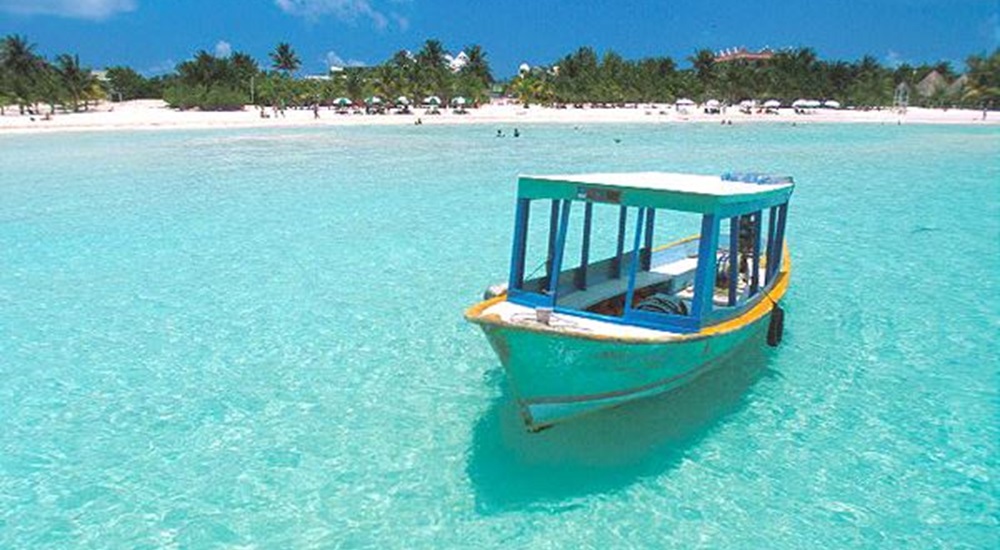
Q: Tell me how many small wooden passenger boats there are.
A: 1